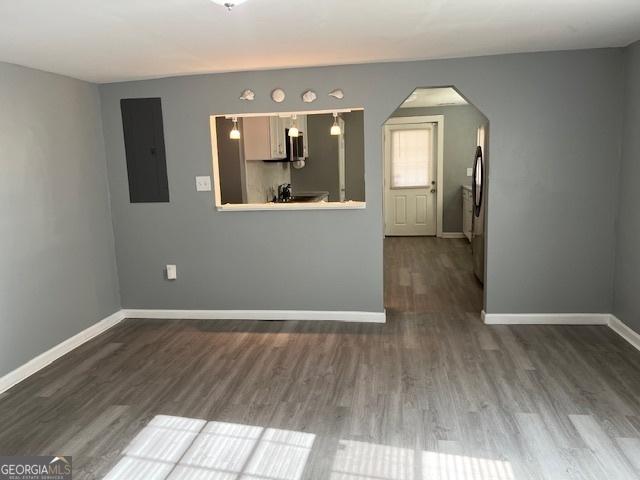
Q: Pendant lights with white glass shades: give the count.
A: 3